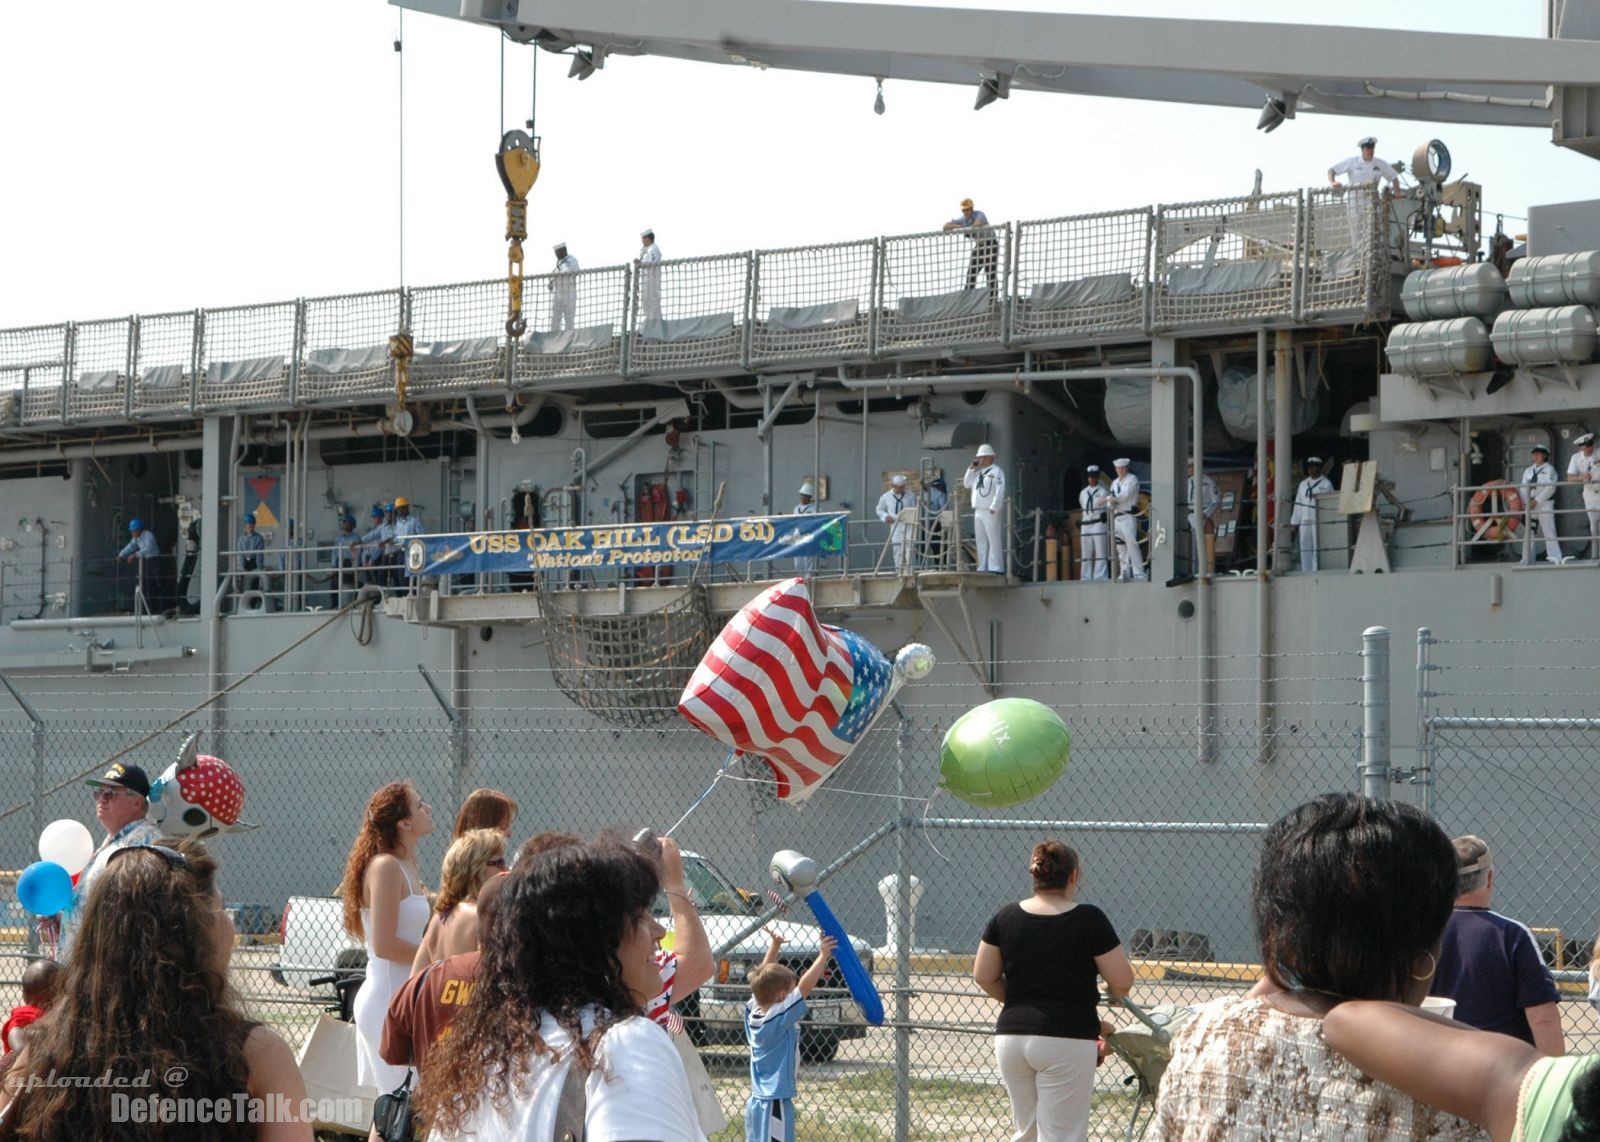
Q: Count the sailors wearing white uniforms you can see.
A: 12